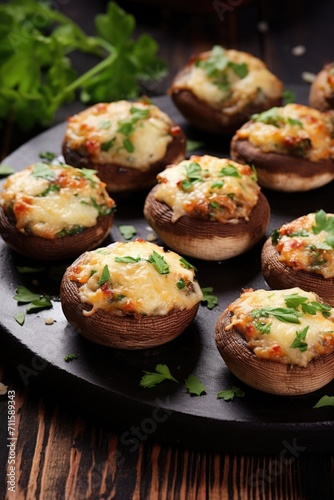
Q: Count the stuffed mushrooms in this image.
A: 9